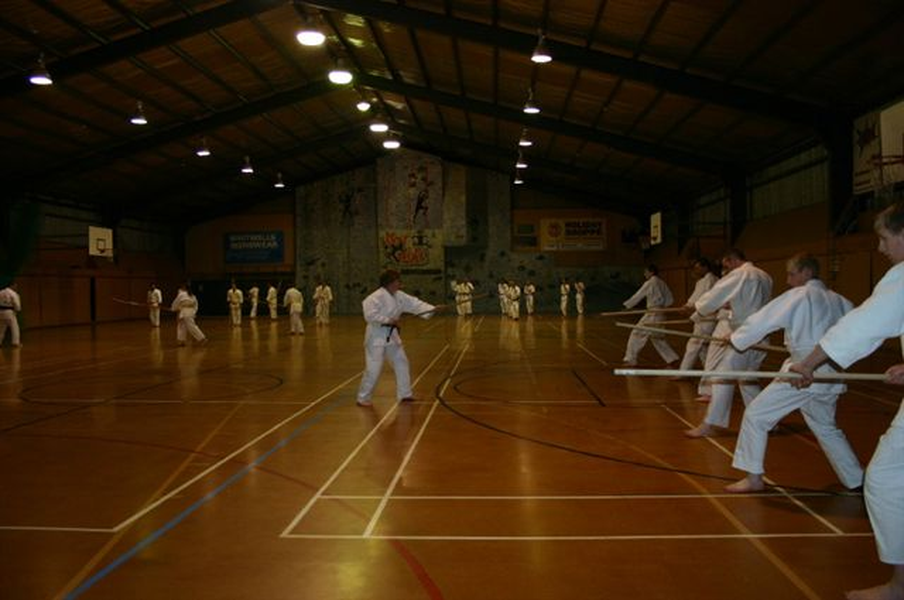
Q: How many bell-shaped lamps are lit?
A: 15